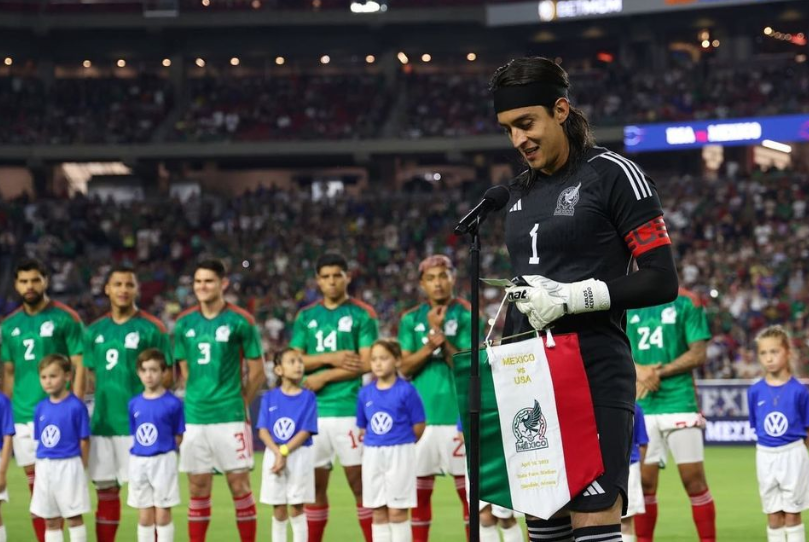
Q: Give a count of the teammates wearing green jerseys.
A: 6